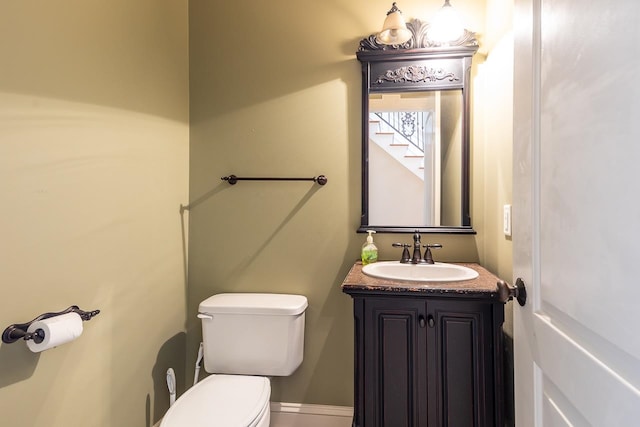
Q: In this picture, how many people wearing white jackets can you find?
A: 0